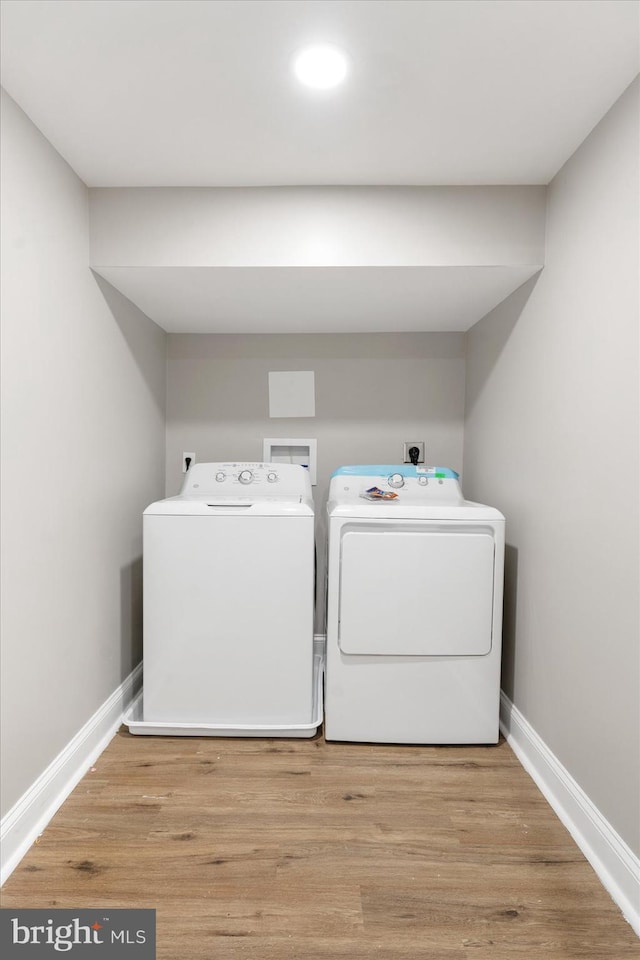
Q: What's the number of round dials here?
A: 5